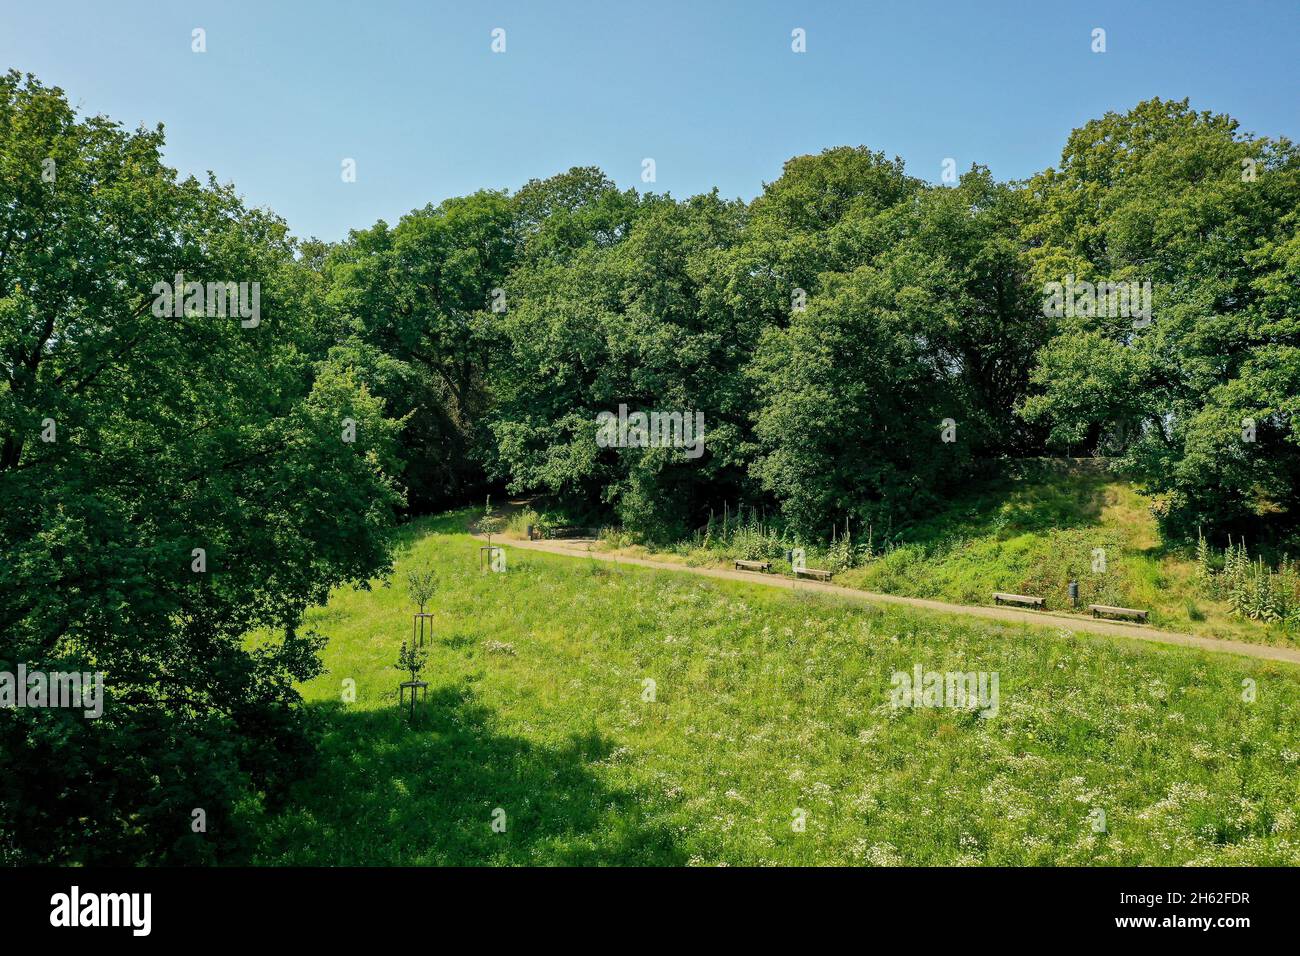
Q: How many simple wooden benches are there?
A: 4